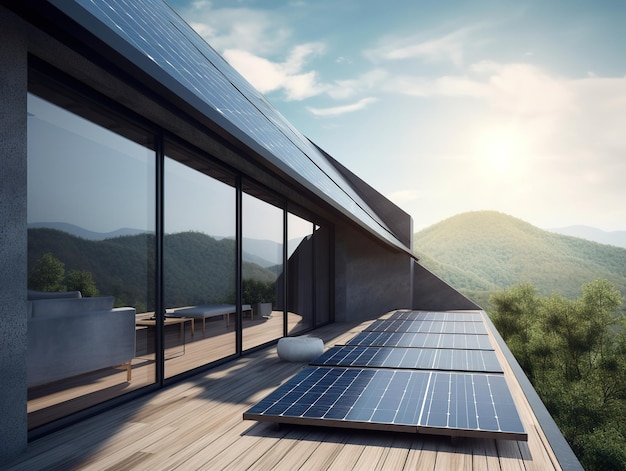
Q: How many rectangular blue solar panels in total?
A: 5